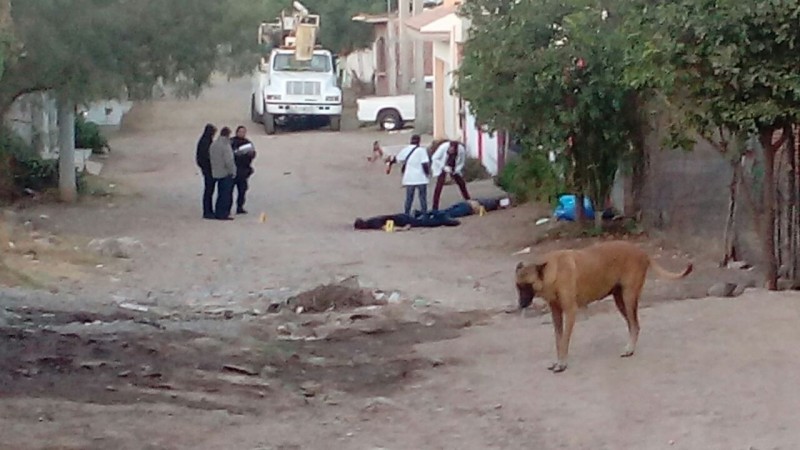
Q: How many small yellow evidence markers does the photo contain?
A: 3